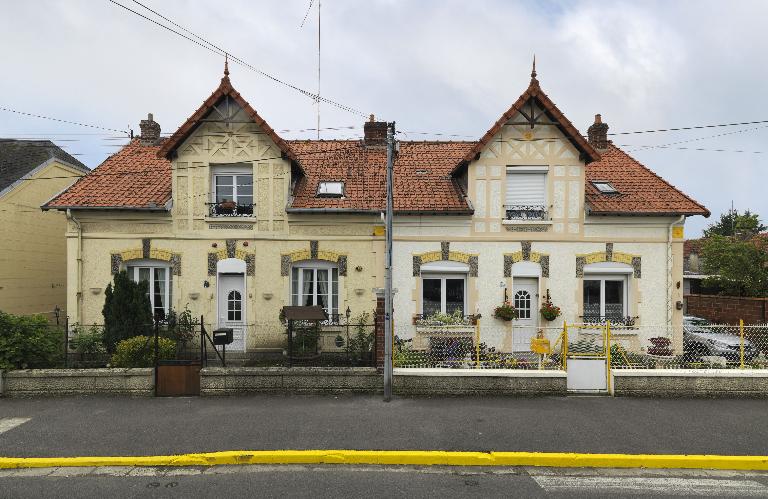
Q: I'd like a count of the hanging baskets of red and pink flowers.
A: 2